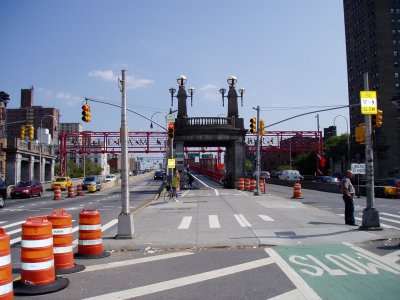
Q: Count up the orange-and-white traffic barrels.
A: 12